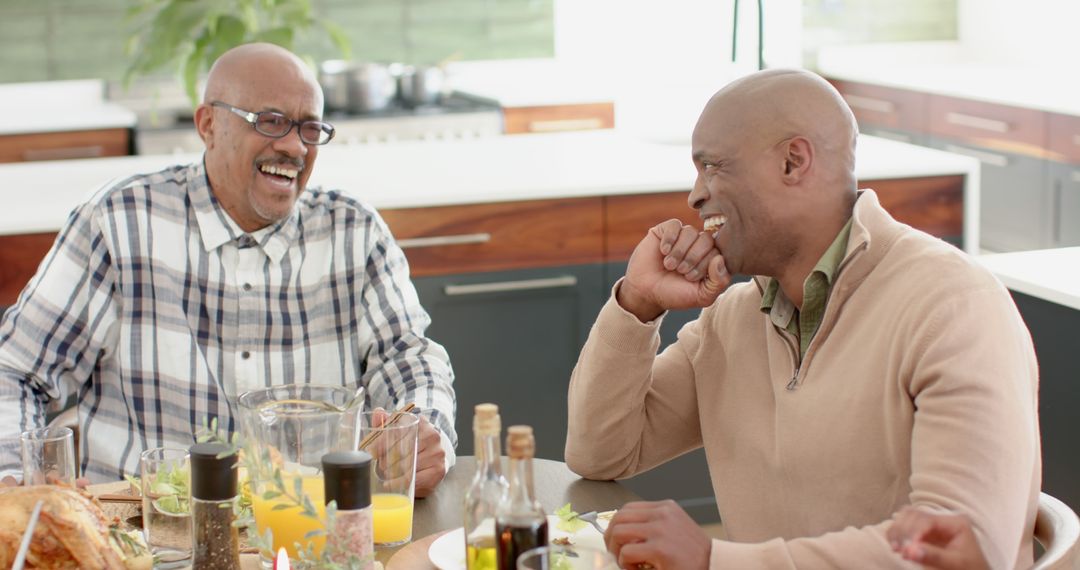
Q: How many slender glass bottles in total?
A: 2